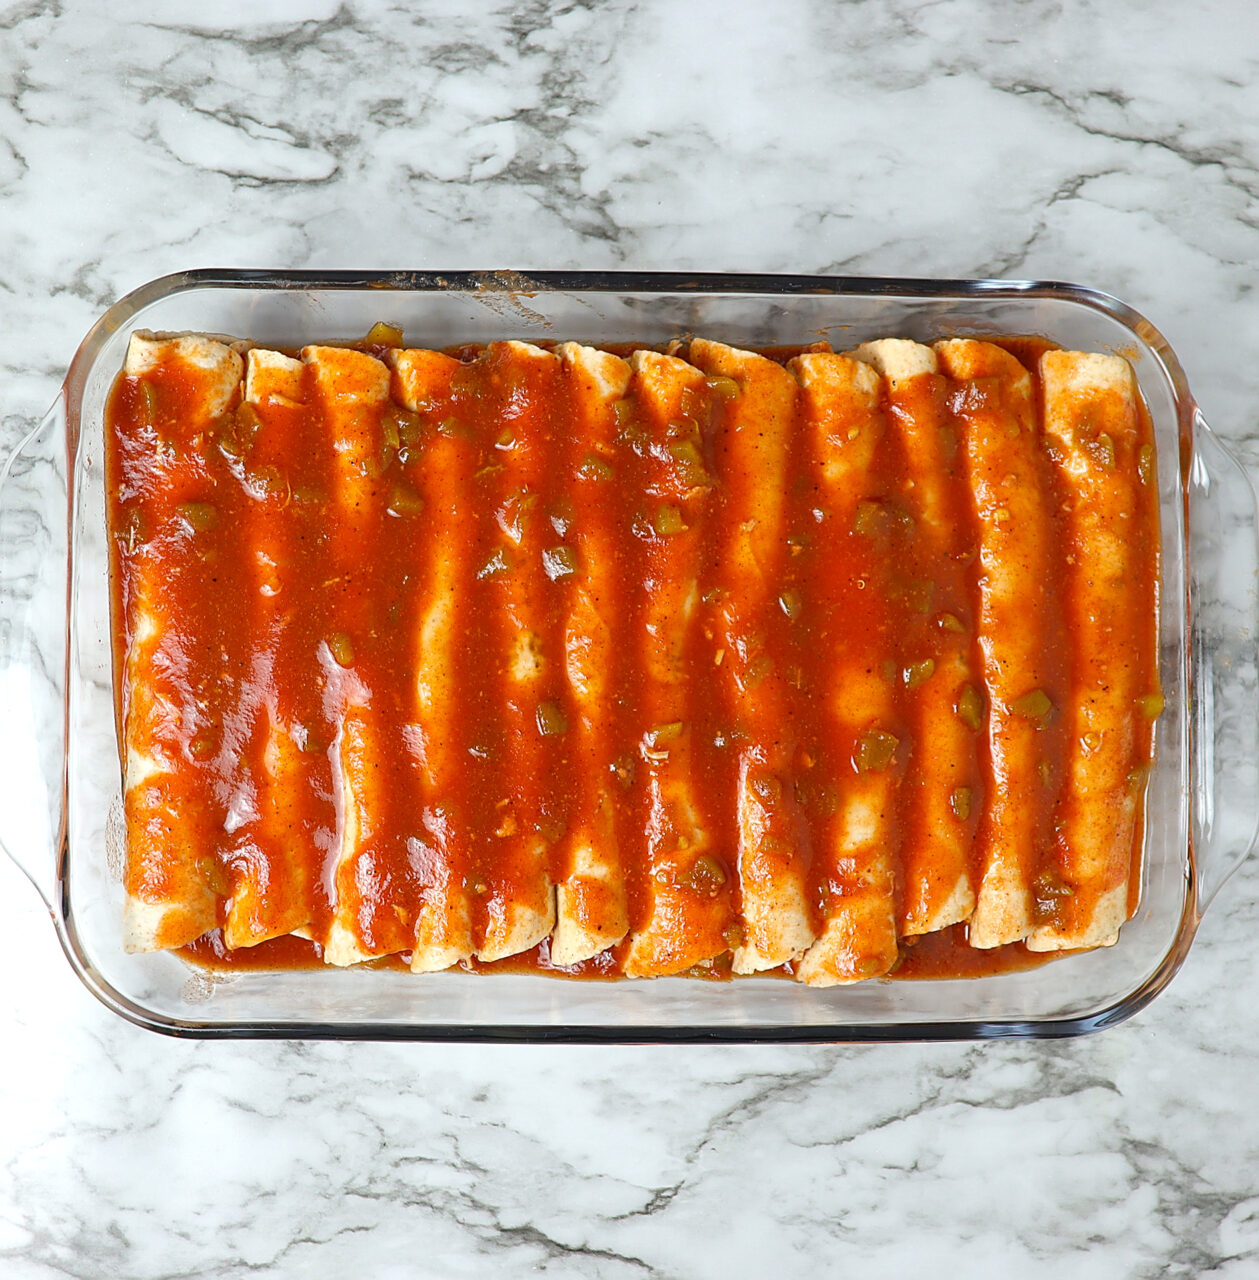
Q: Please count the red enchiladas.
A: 12